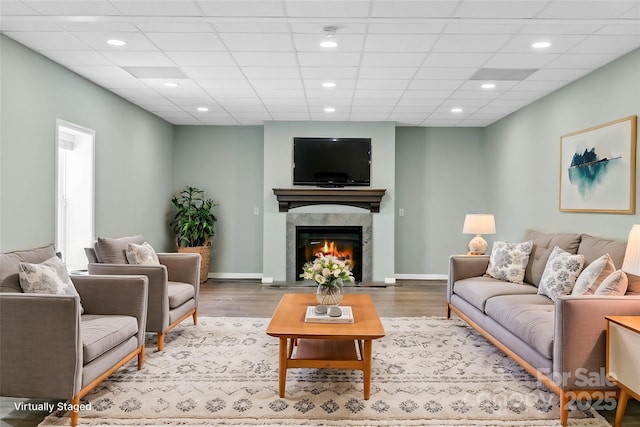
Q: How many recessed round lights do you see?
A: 9